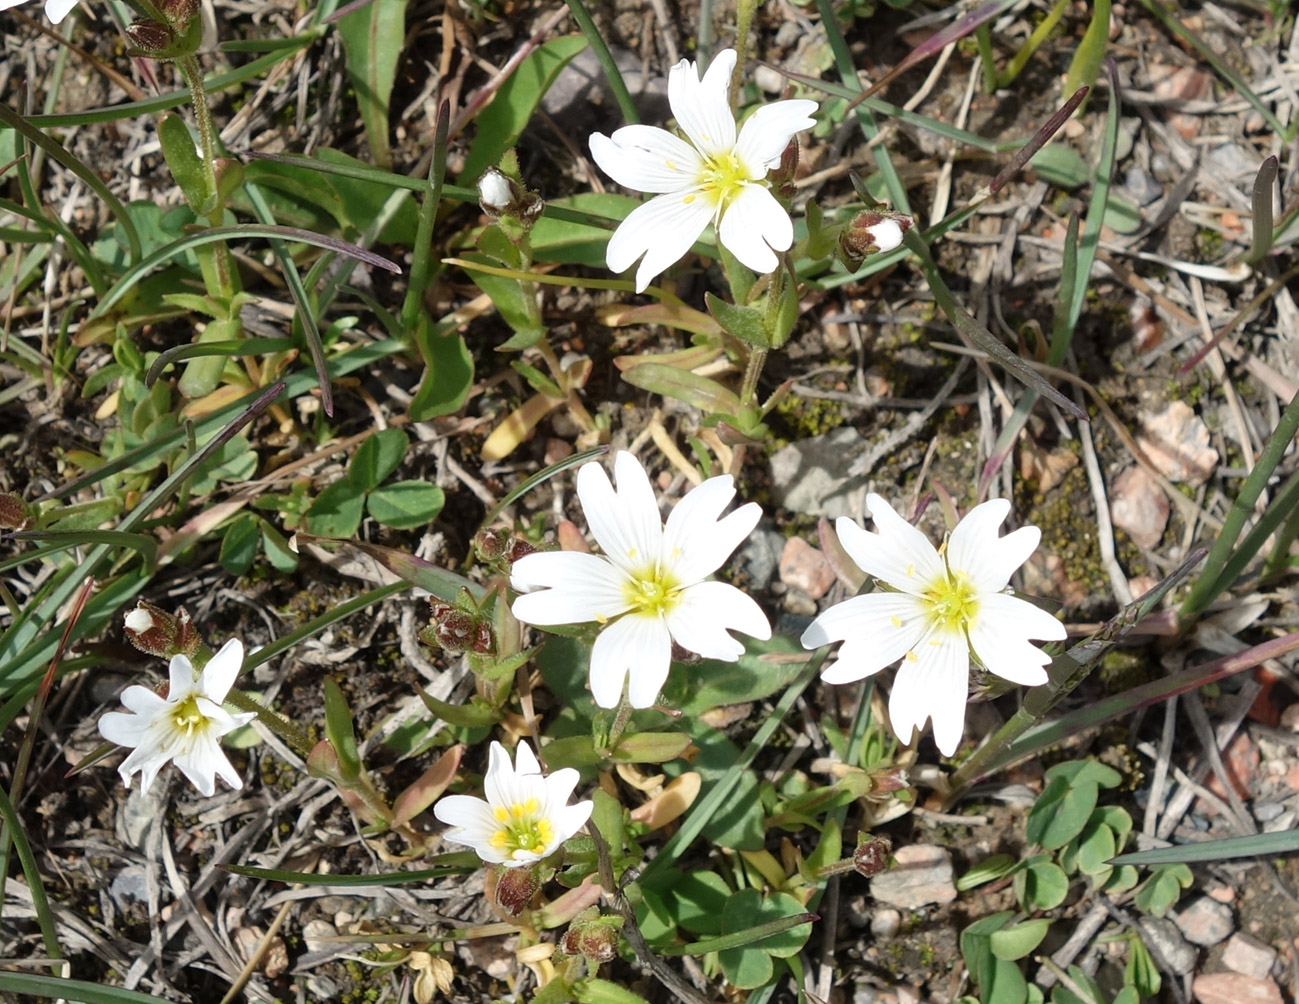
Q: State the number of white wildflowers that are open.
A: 5